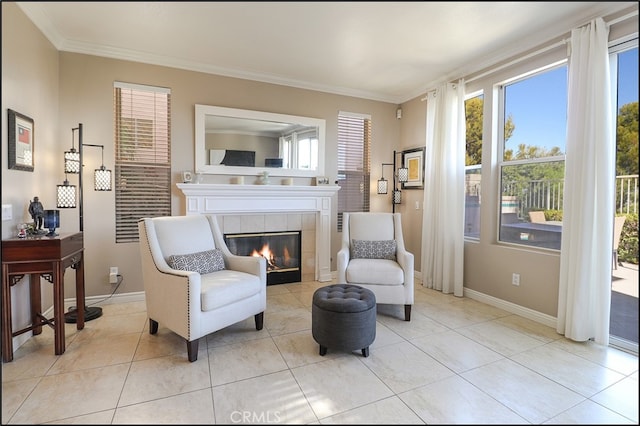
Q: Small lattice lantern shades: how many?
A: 6